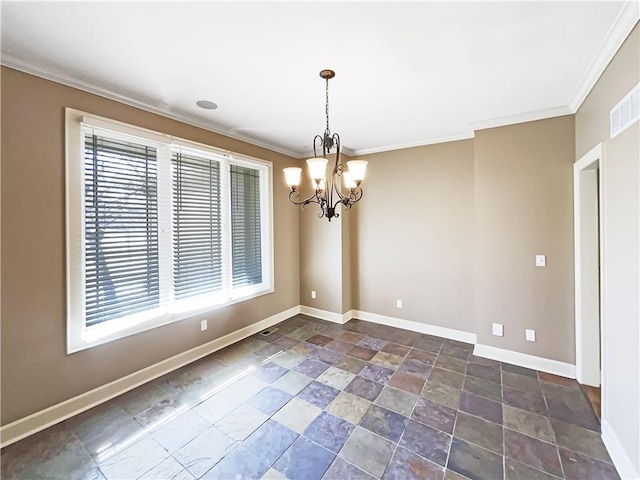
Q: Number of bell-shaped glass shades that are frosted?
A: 5